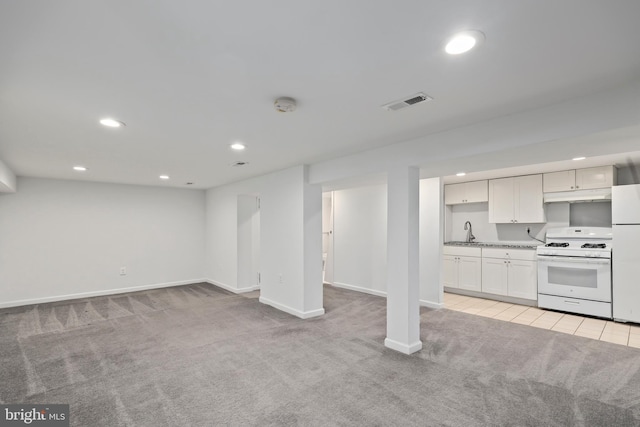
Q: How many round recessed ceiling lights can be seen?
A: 7